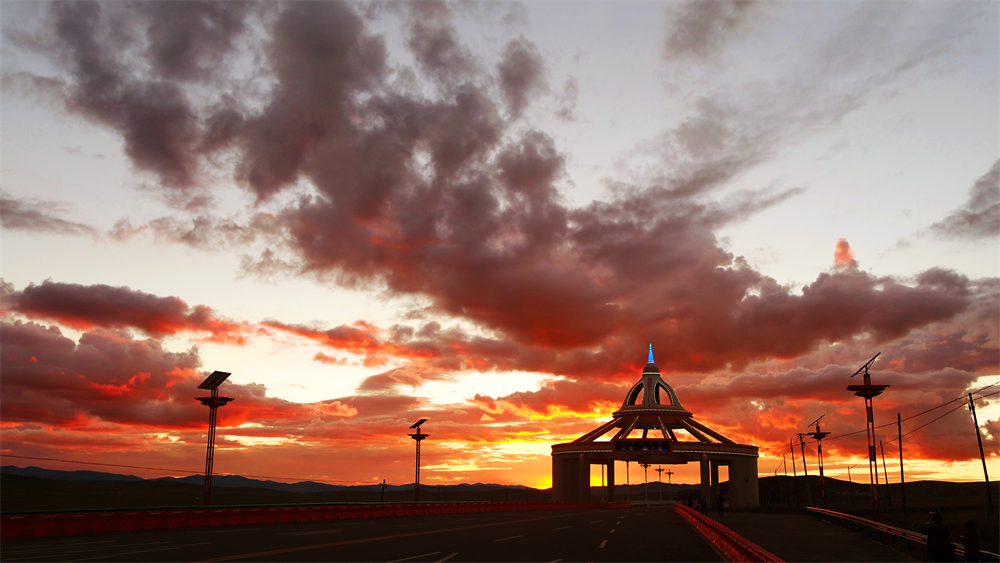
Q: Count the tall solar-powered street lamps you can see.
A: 4